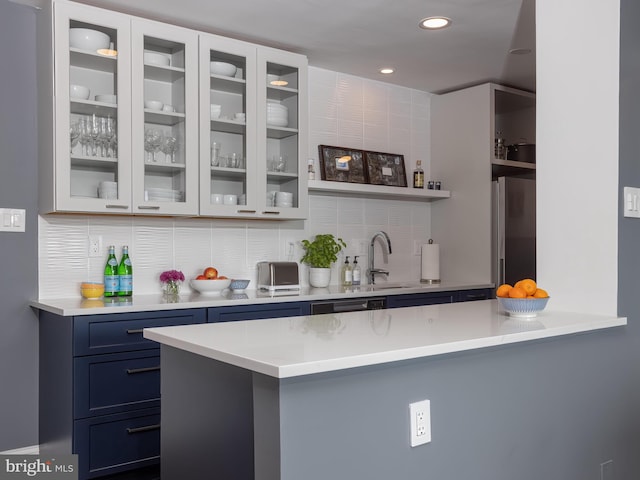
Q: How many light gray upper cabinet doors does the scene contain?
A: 4